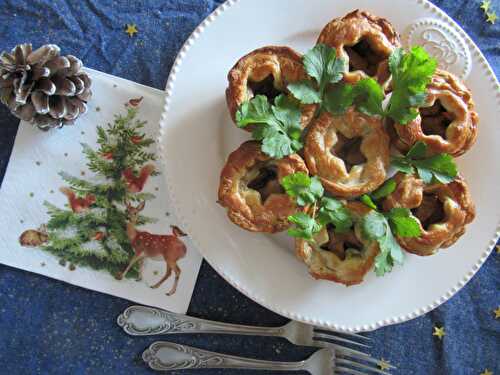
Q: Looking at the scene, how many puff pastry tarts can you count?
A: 7